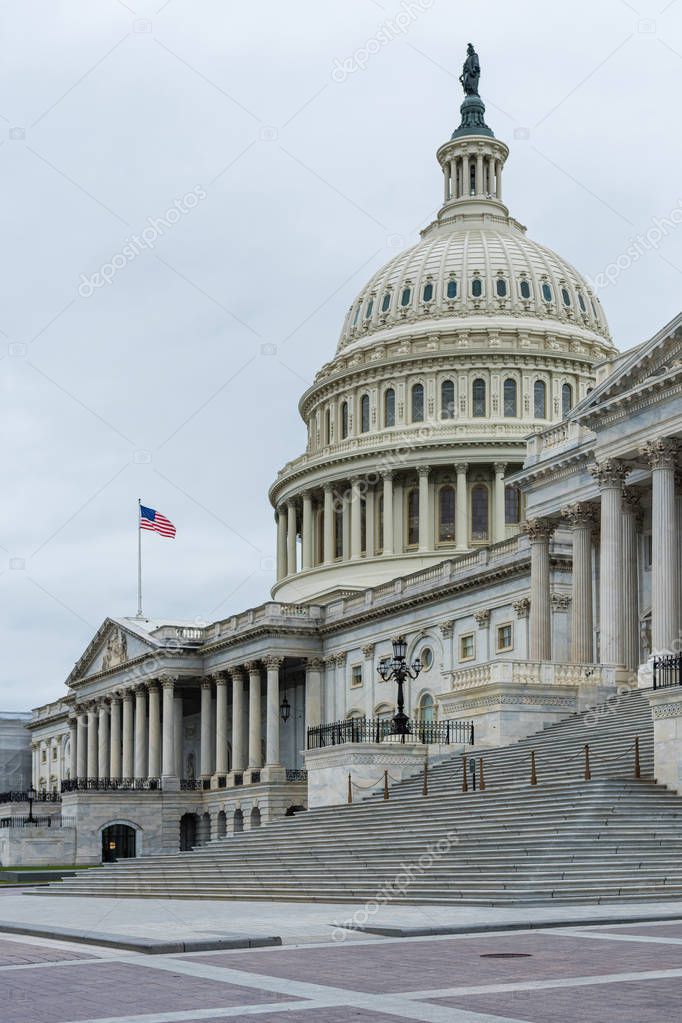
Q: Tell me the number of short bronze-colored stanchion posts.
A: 8